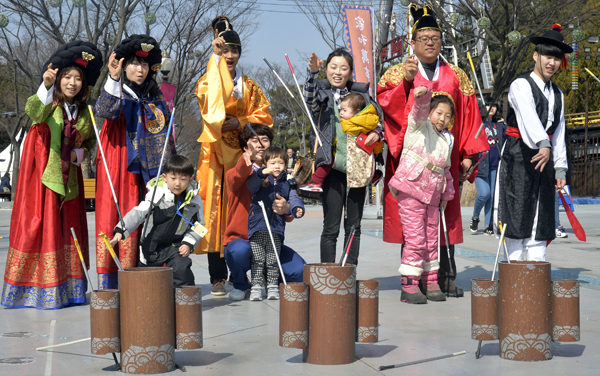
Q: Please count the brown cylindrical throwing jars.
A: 9